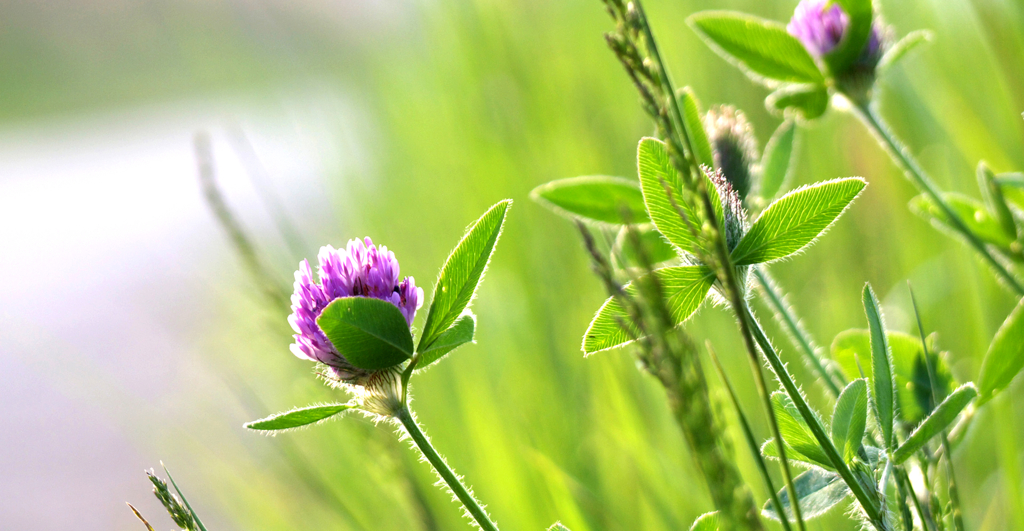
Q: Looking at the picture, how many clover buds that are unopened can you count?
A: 2